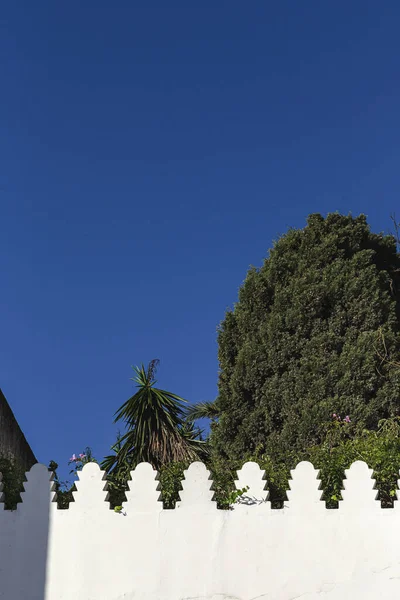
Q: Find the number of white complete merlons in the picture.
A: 7